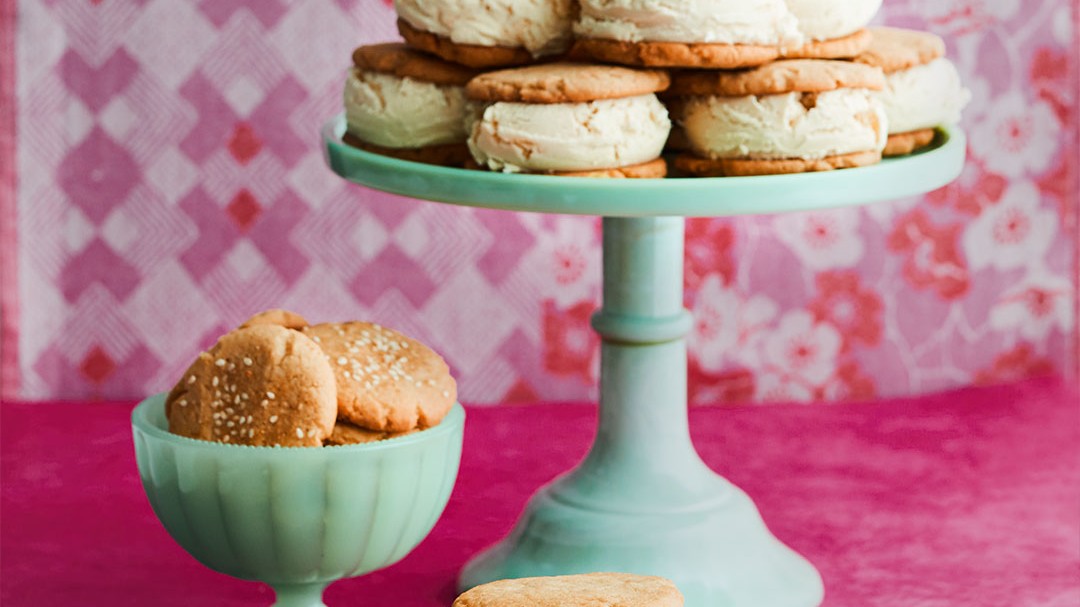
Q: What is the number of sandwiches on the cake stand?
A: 7